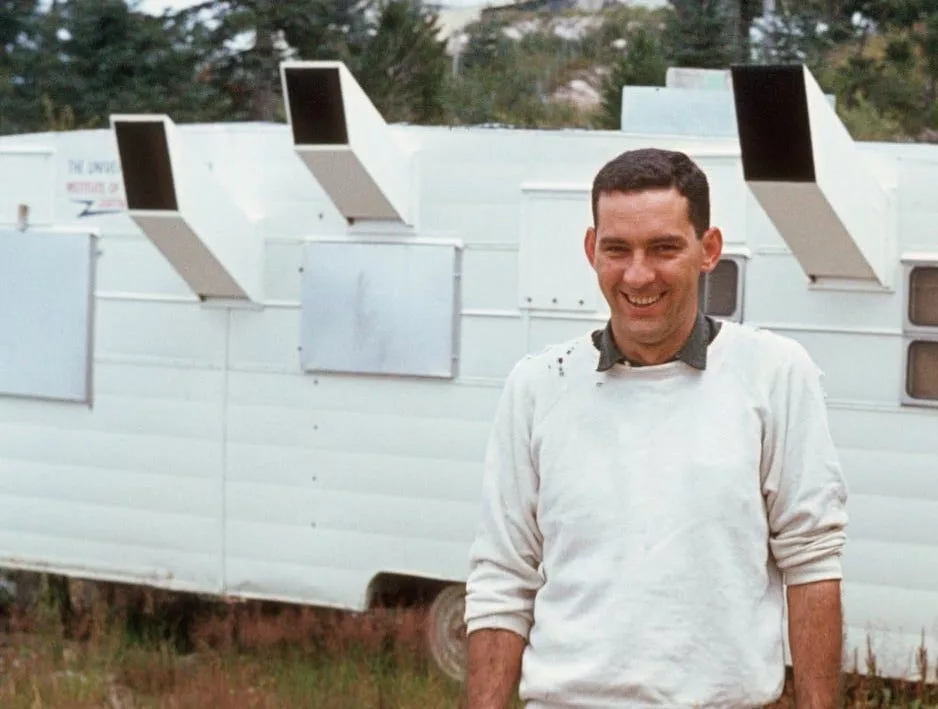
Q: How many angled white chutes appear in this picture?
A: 3